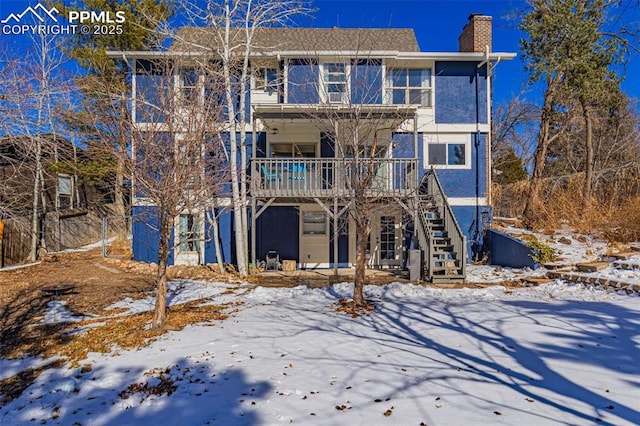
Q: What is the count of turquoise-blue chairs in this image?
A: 2